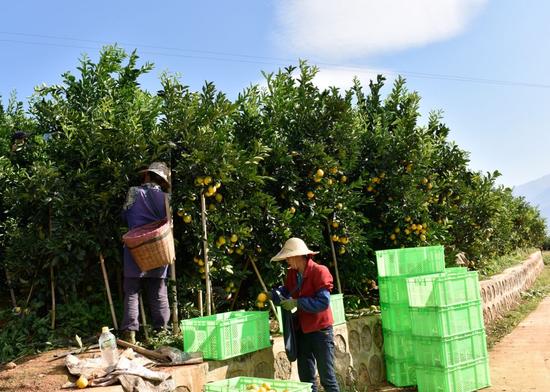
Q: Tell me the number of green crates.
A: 12